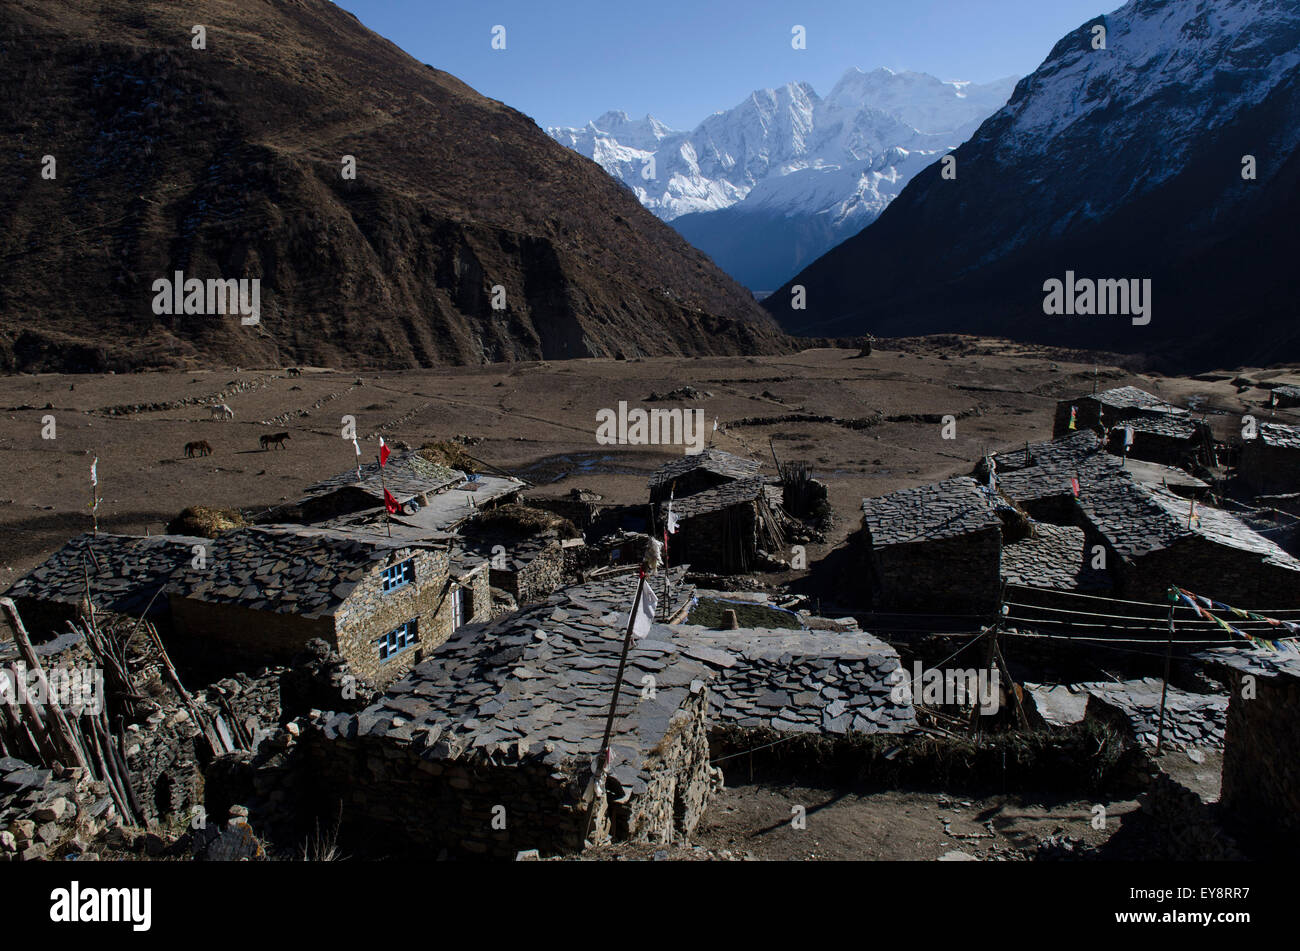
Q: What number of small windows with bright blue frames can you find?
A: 2